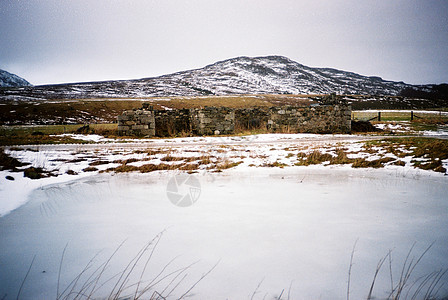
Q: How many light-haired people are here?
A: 0